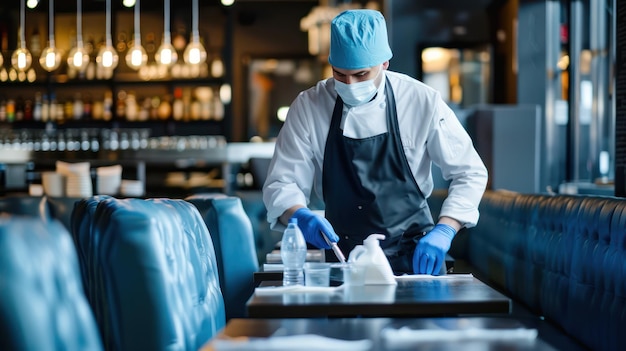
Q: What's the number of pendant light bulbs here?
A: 7